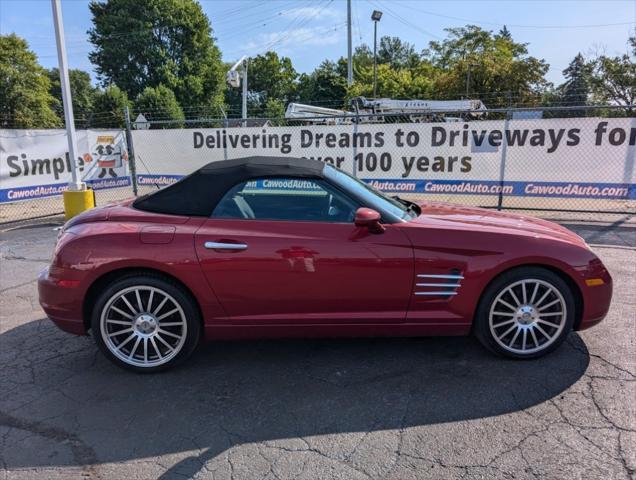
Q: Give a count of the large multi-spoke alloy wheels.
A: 2